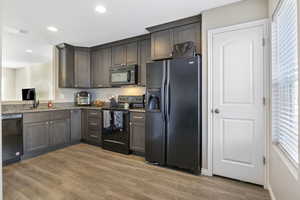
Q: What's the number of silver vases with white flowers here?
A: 0